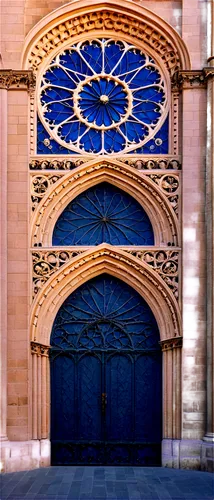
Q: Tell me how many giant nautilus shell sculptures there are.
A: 0